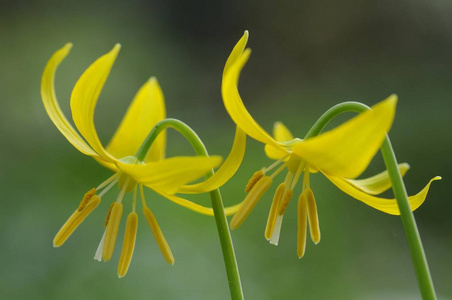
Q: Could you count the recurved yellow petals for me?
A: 12